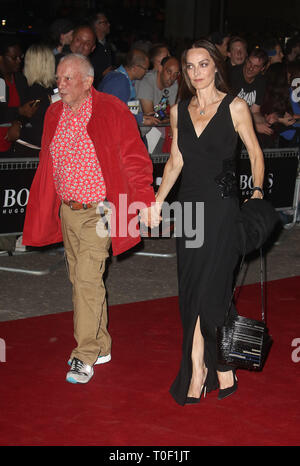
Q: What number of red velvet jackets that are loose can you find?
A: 1